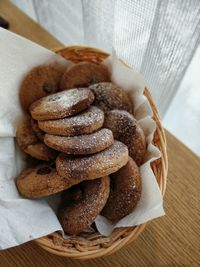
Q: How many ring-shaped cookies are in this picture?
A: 13